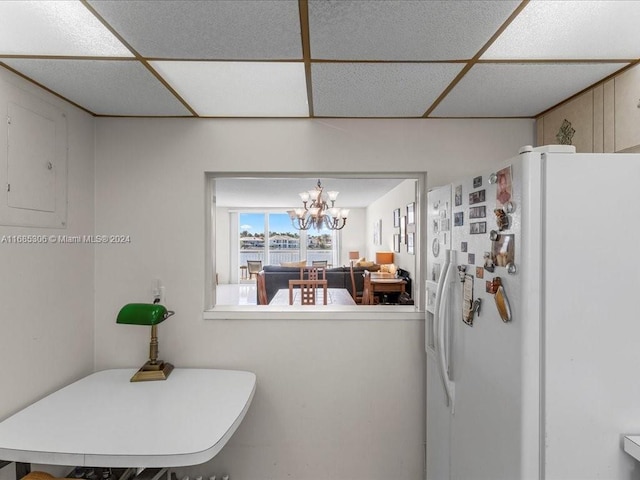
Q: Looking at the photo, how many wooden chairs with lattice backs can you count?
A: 2